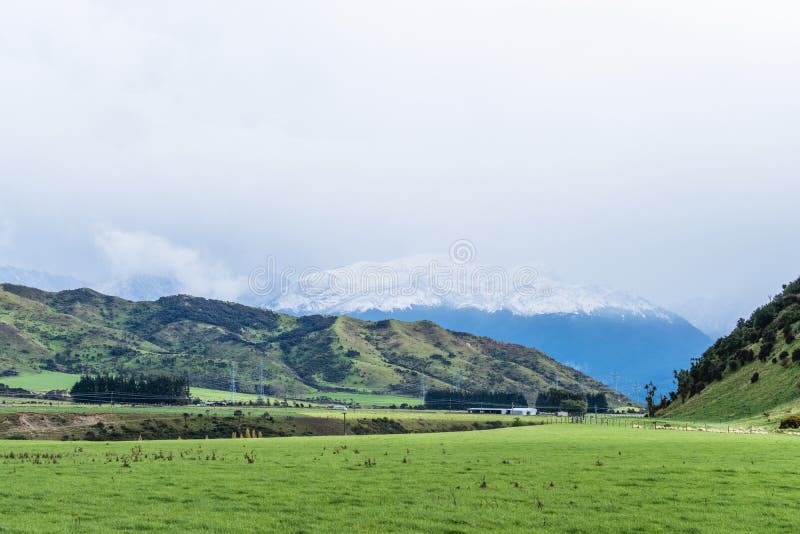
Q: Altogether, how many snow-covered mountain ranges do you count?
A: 1